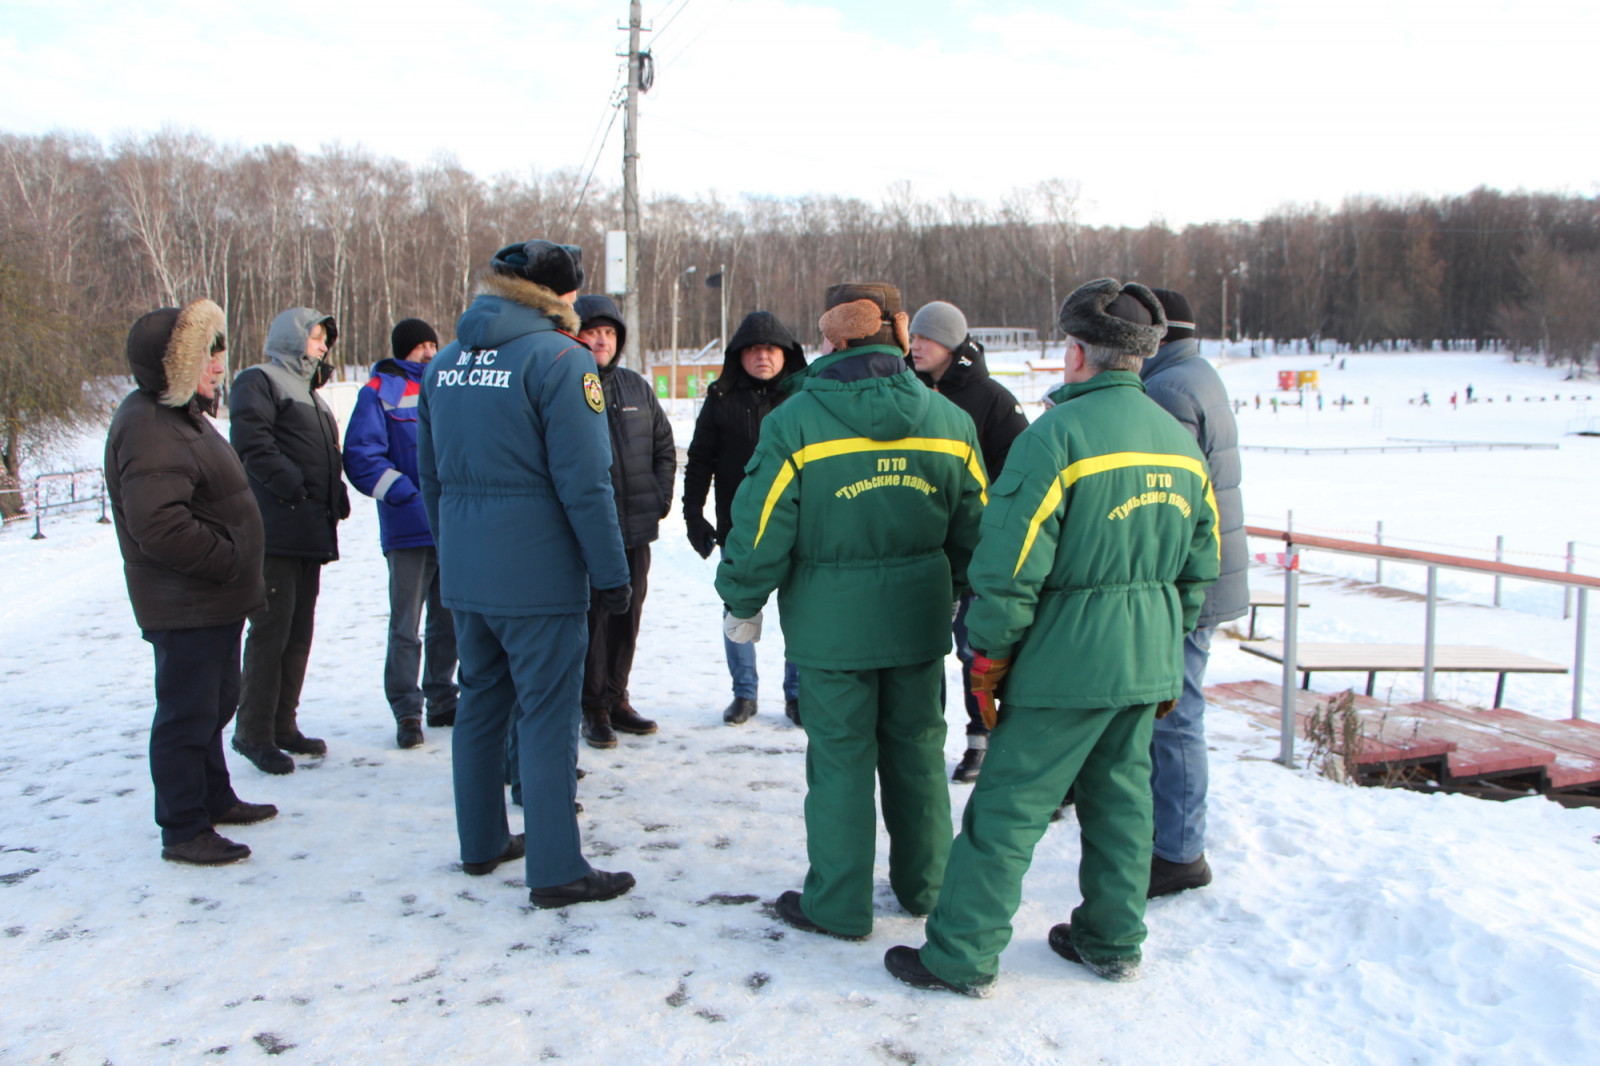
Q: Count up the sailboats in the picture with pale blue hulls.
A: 0